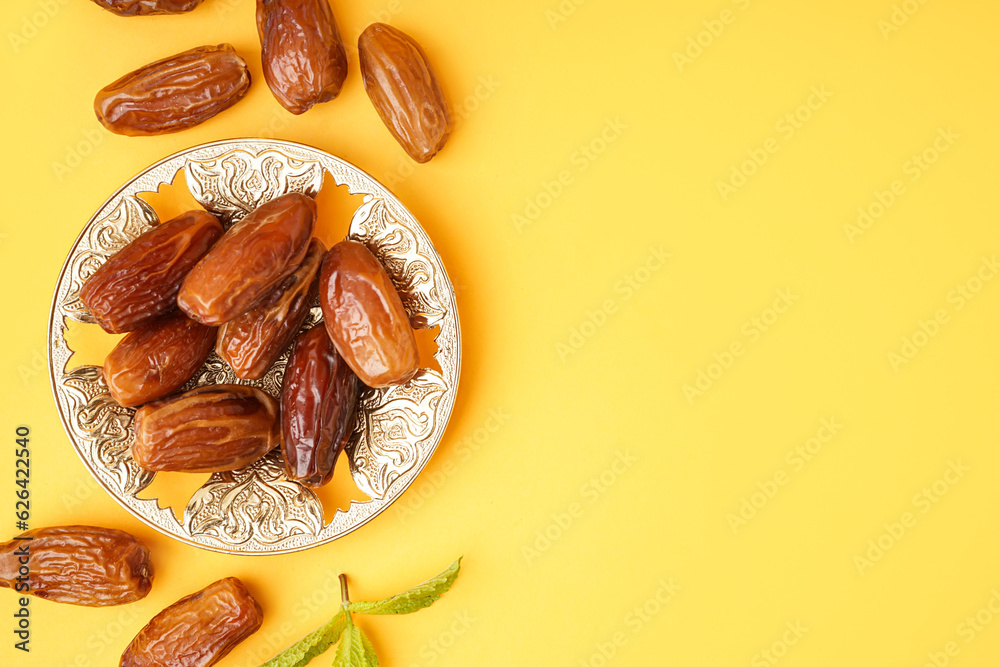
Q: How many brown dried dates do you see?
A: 13